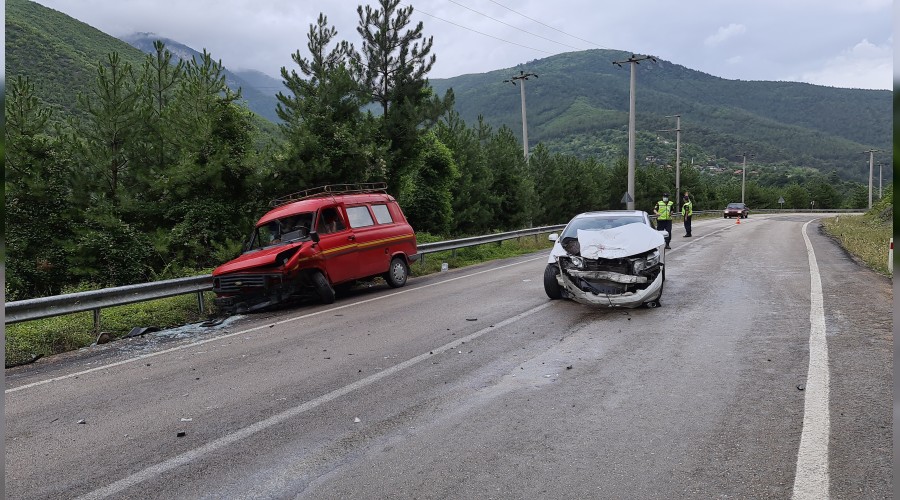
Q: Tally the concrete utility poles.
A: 6